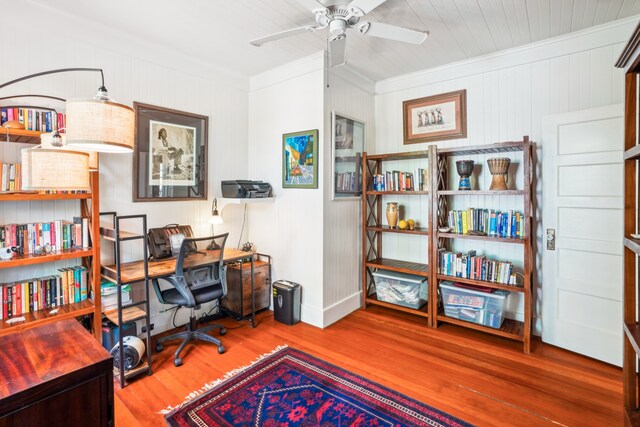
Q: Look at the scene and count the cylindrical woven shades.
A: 3